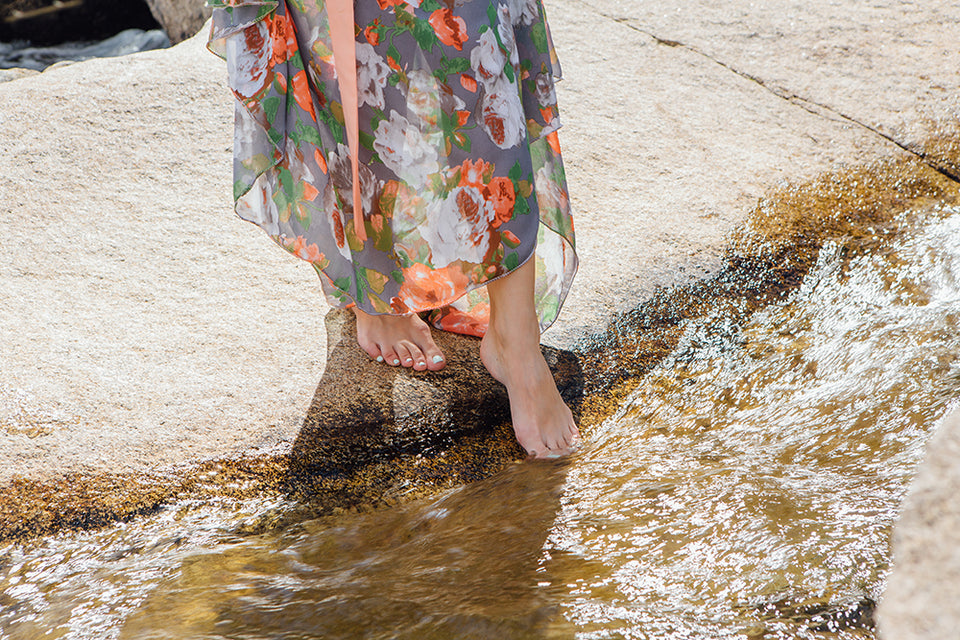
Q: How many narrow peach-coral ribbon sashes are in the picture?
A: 1